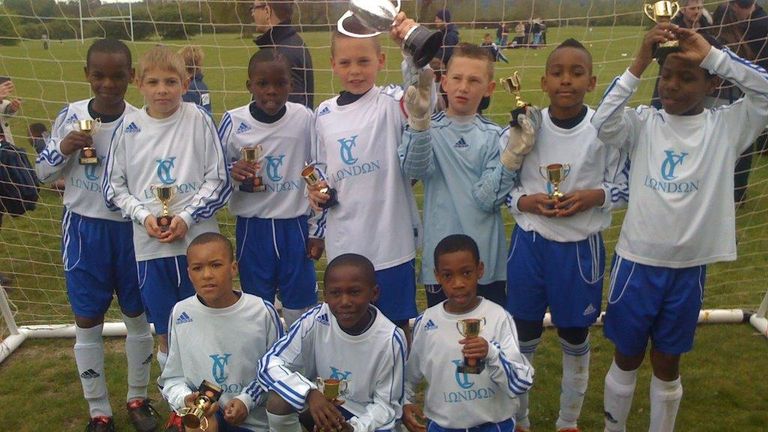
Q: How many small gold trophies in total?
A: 10